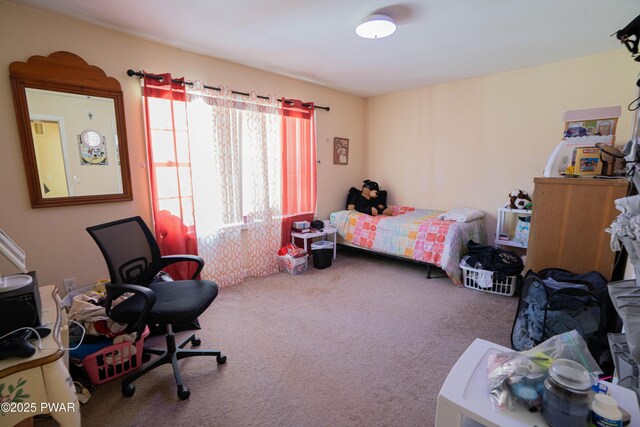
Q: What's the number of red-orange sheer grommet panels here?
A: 2